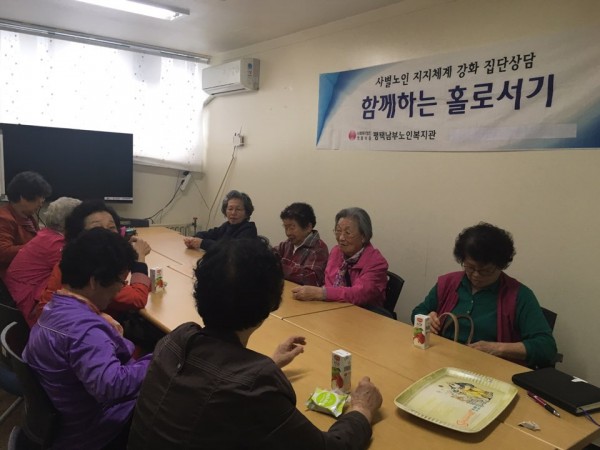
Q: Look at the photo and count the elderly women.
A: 9